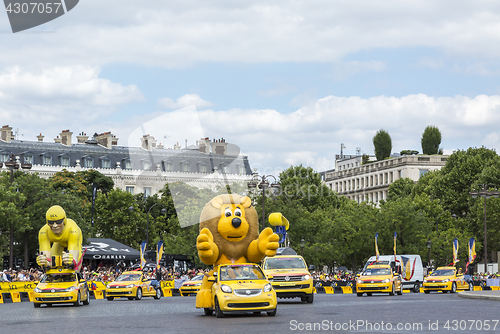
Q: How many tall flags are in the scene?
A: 6